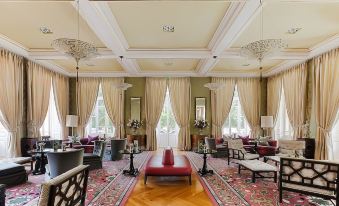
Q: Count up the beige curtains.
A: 12